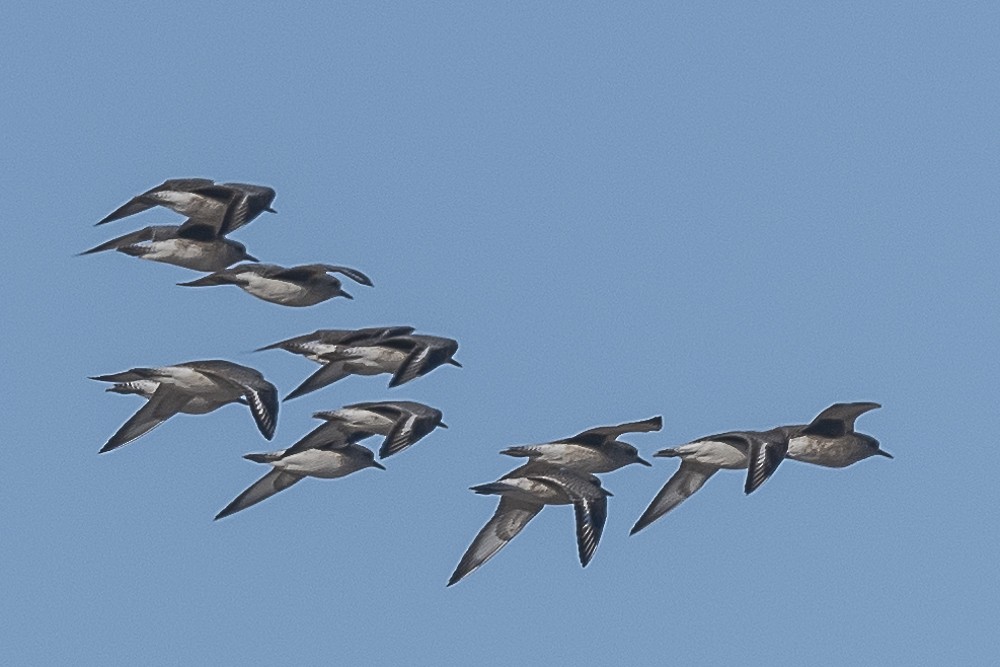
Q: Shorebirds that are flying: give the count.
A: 13